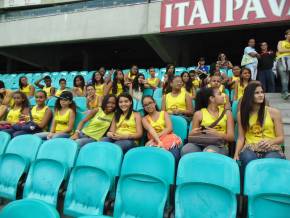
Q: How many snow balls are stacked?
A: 0